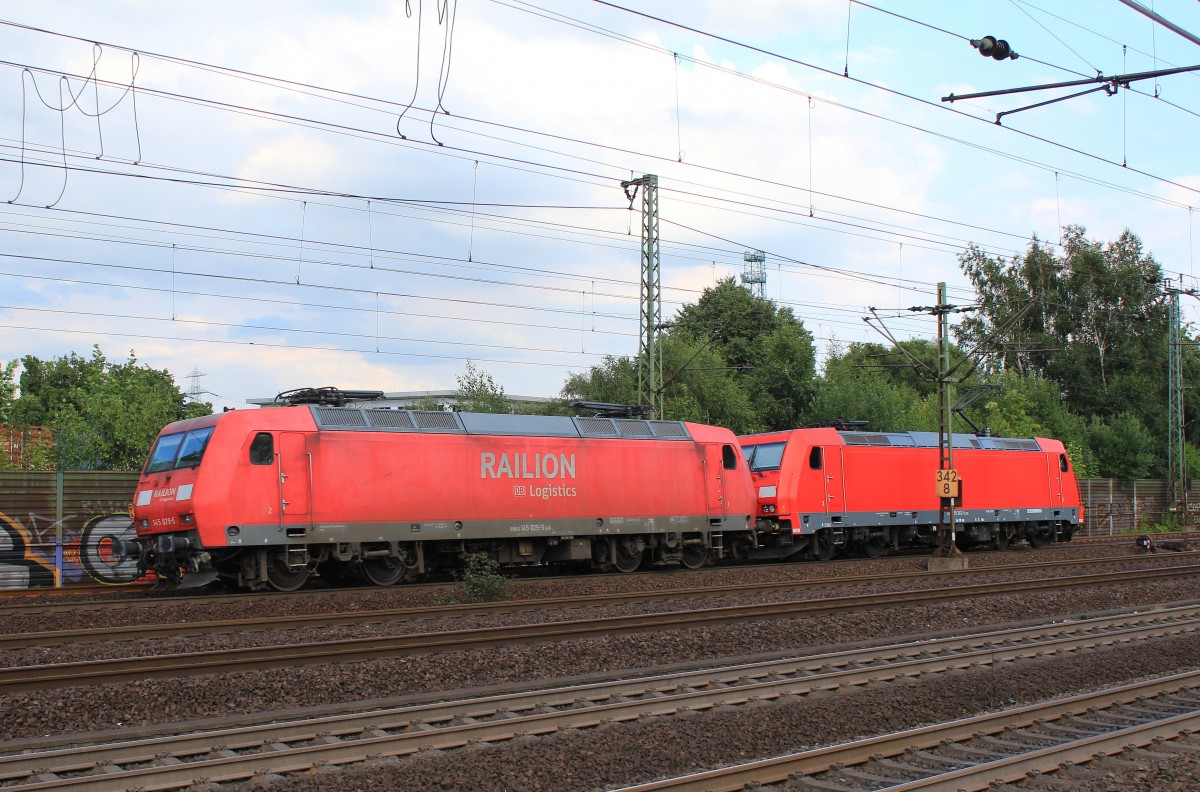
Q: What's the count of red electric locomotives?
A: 2